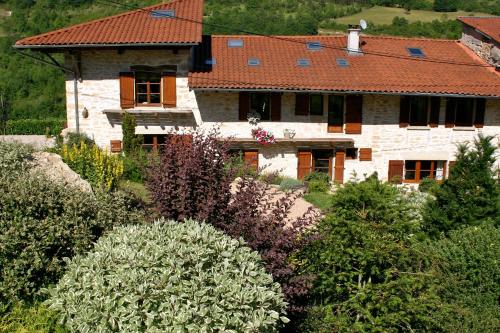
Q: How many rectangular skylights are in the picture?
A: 8